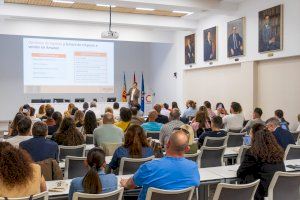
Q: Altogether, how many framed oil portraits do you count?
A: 4